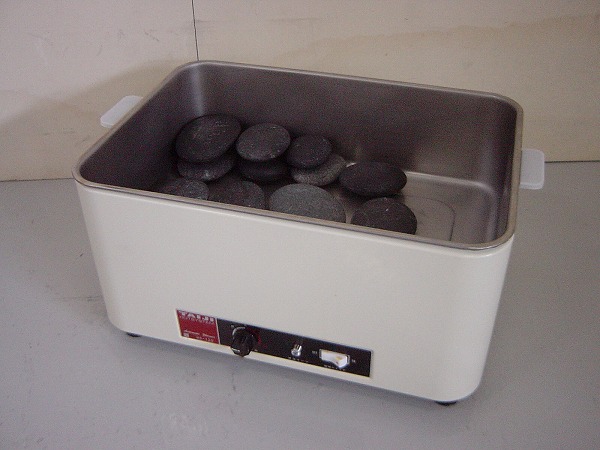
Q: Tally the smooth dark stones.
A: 11